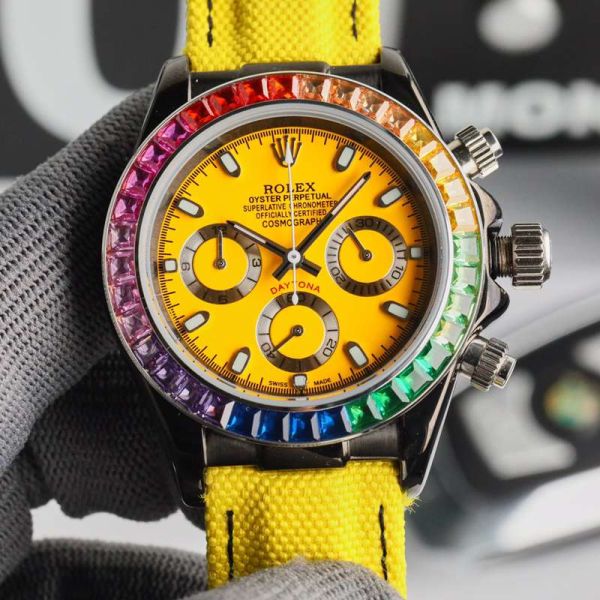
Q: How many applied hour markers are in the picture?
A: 11